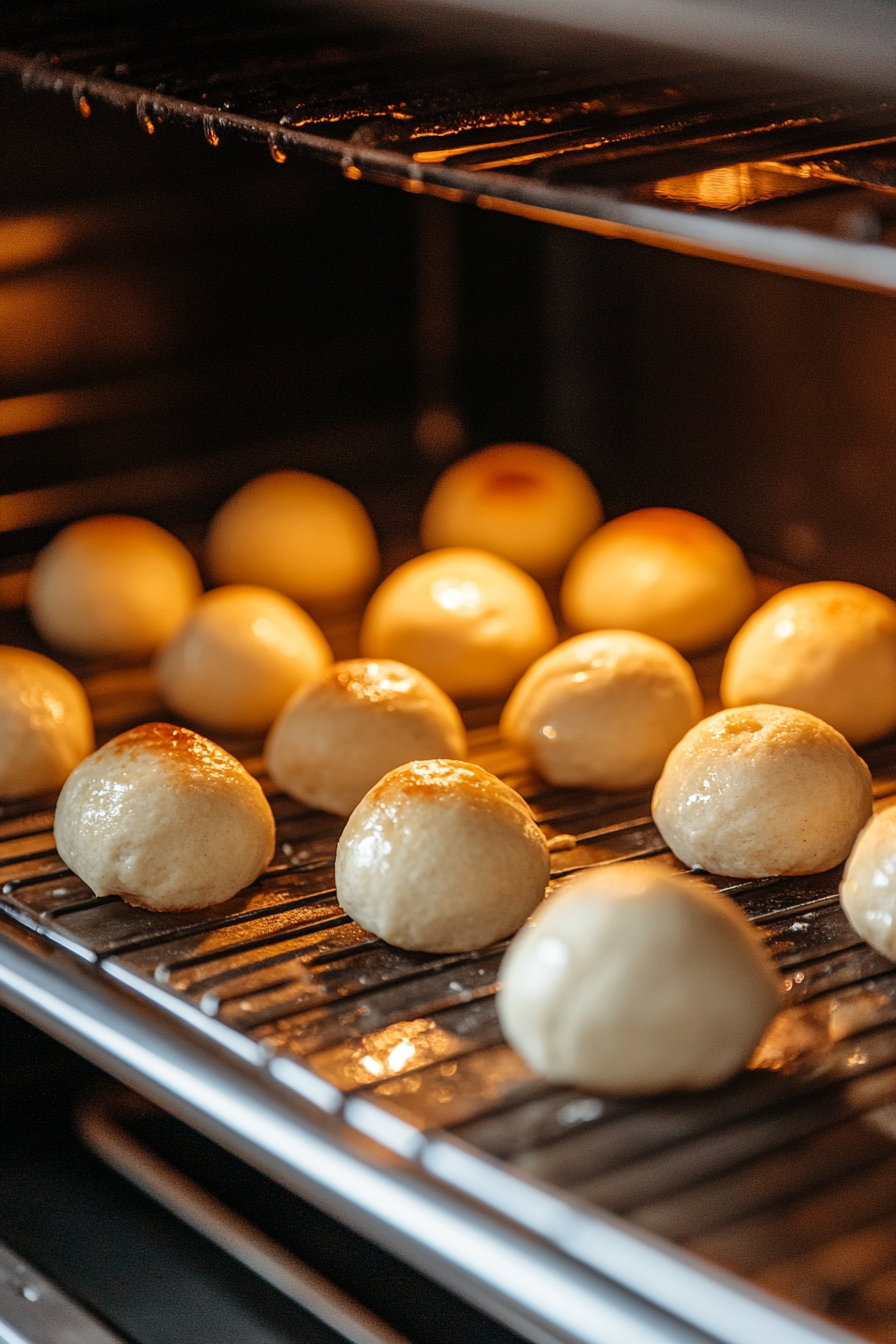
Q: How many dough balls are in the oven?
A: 15